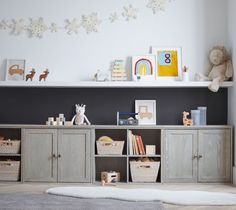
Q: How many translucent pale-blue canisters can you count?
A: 2